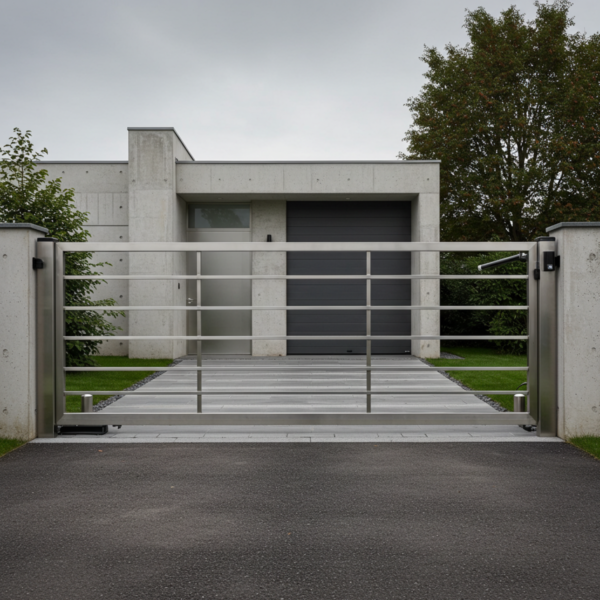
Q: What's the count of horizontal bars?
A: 7